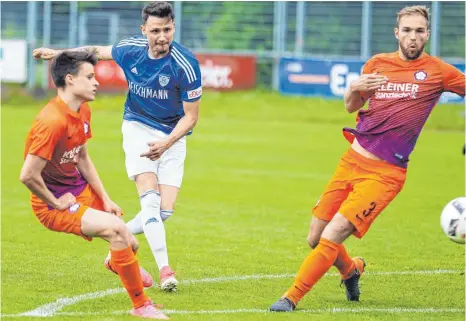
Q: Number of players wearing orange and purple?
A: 2